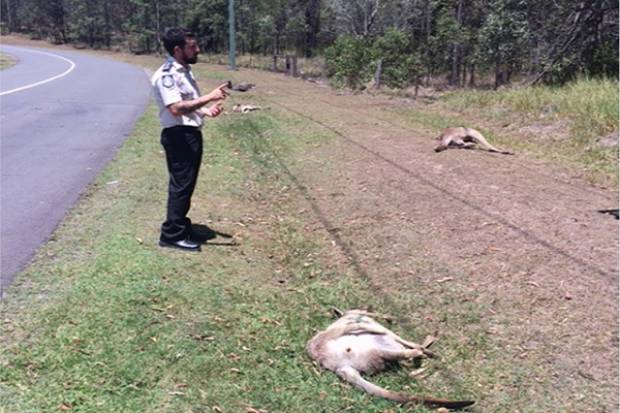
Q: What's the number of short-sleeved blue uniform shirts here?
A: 0